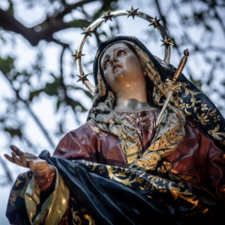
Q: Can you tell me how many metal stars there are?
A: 7